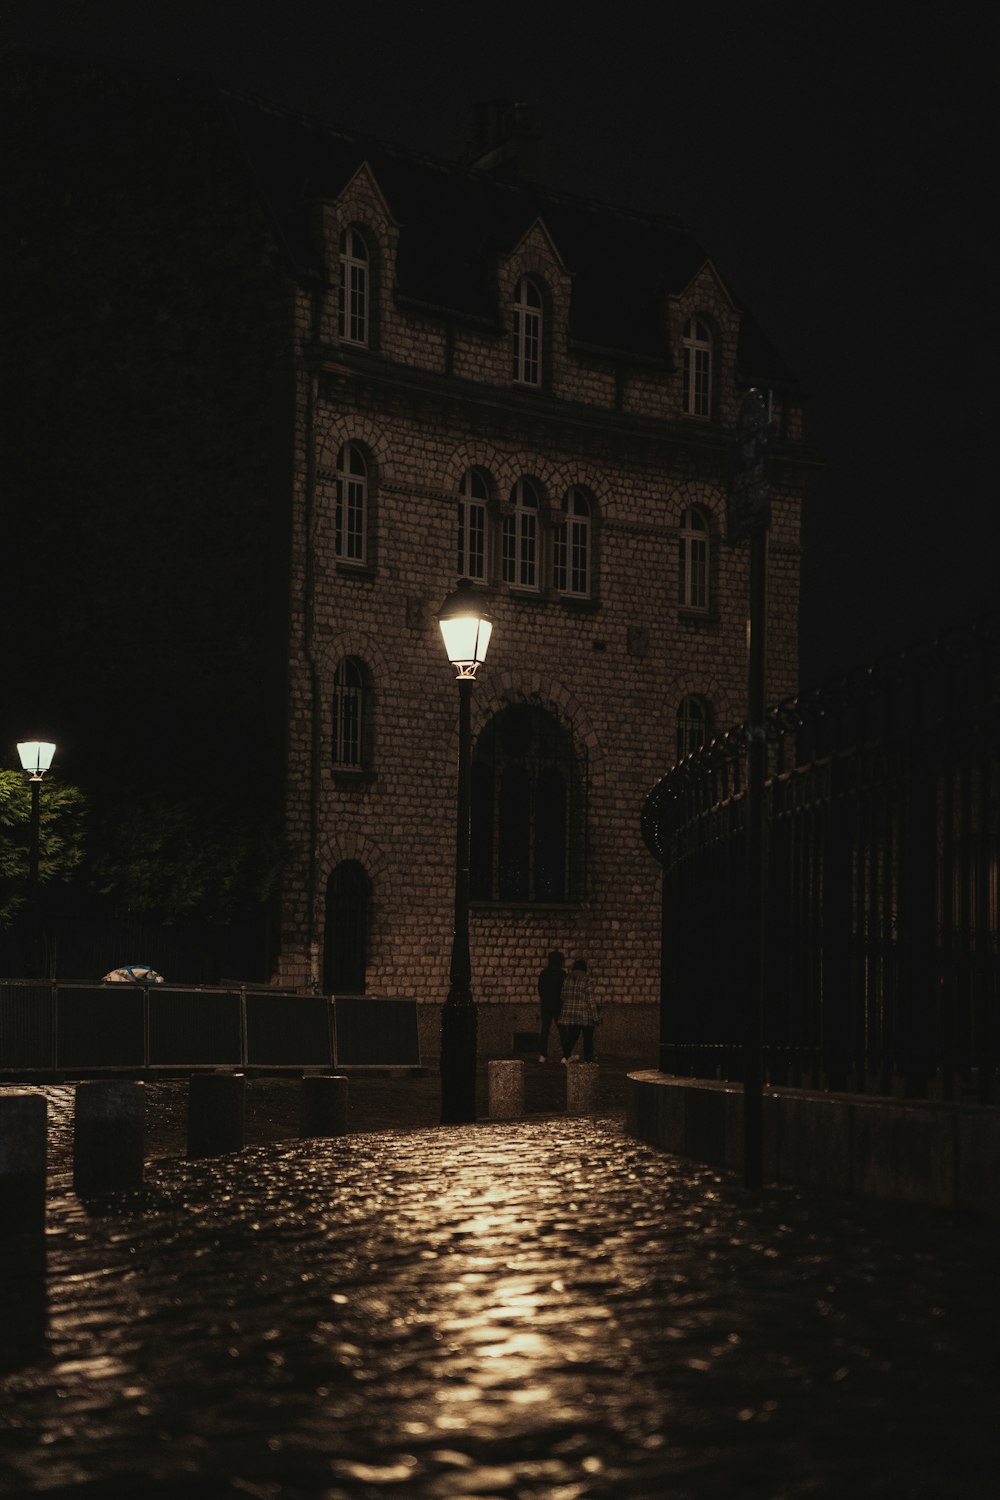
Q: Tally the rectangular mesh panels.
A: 5